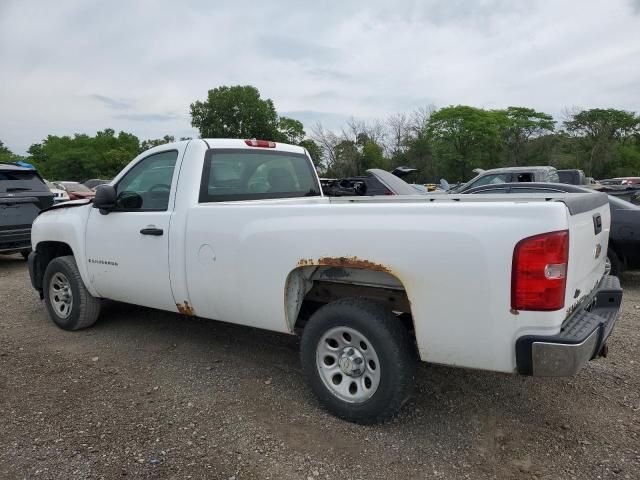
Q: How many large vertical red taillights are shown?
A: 1